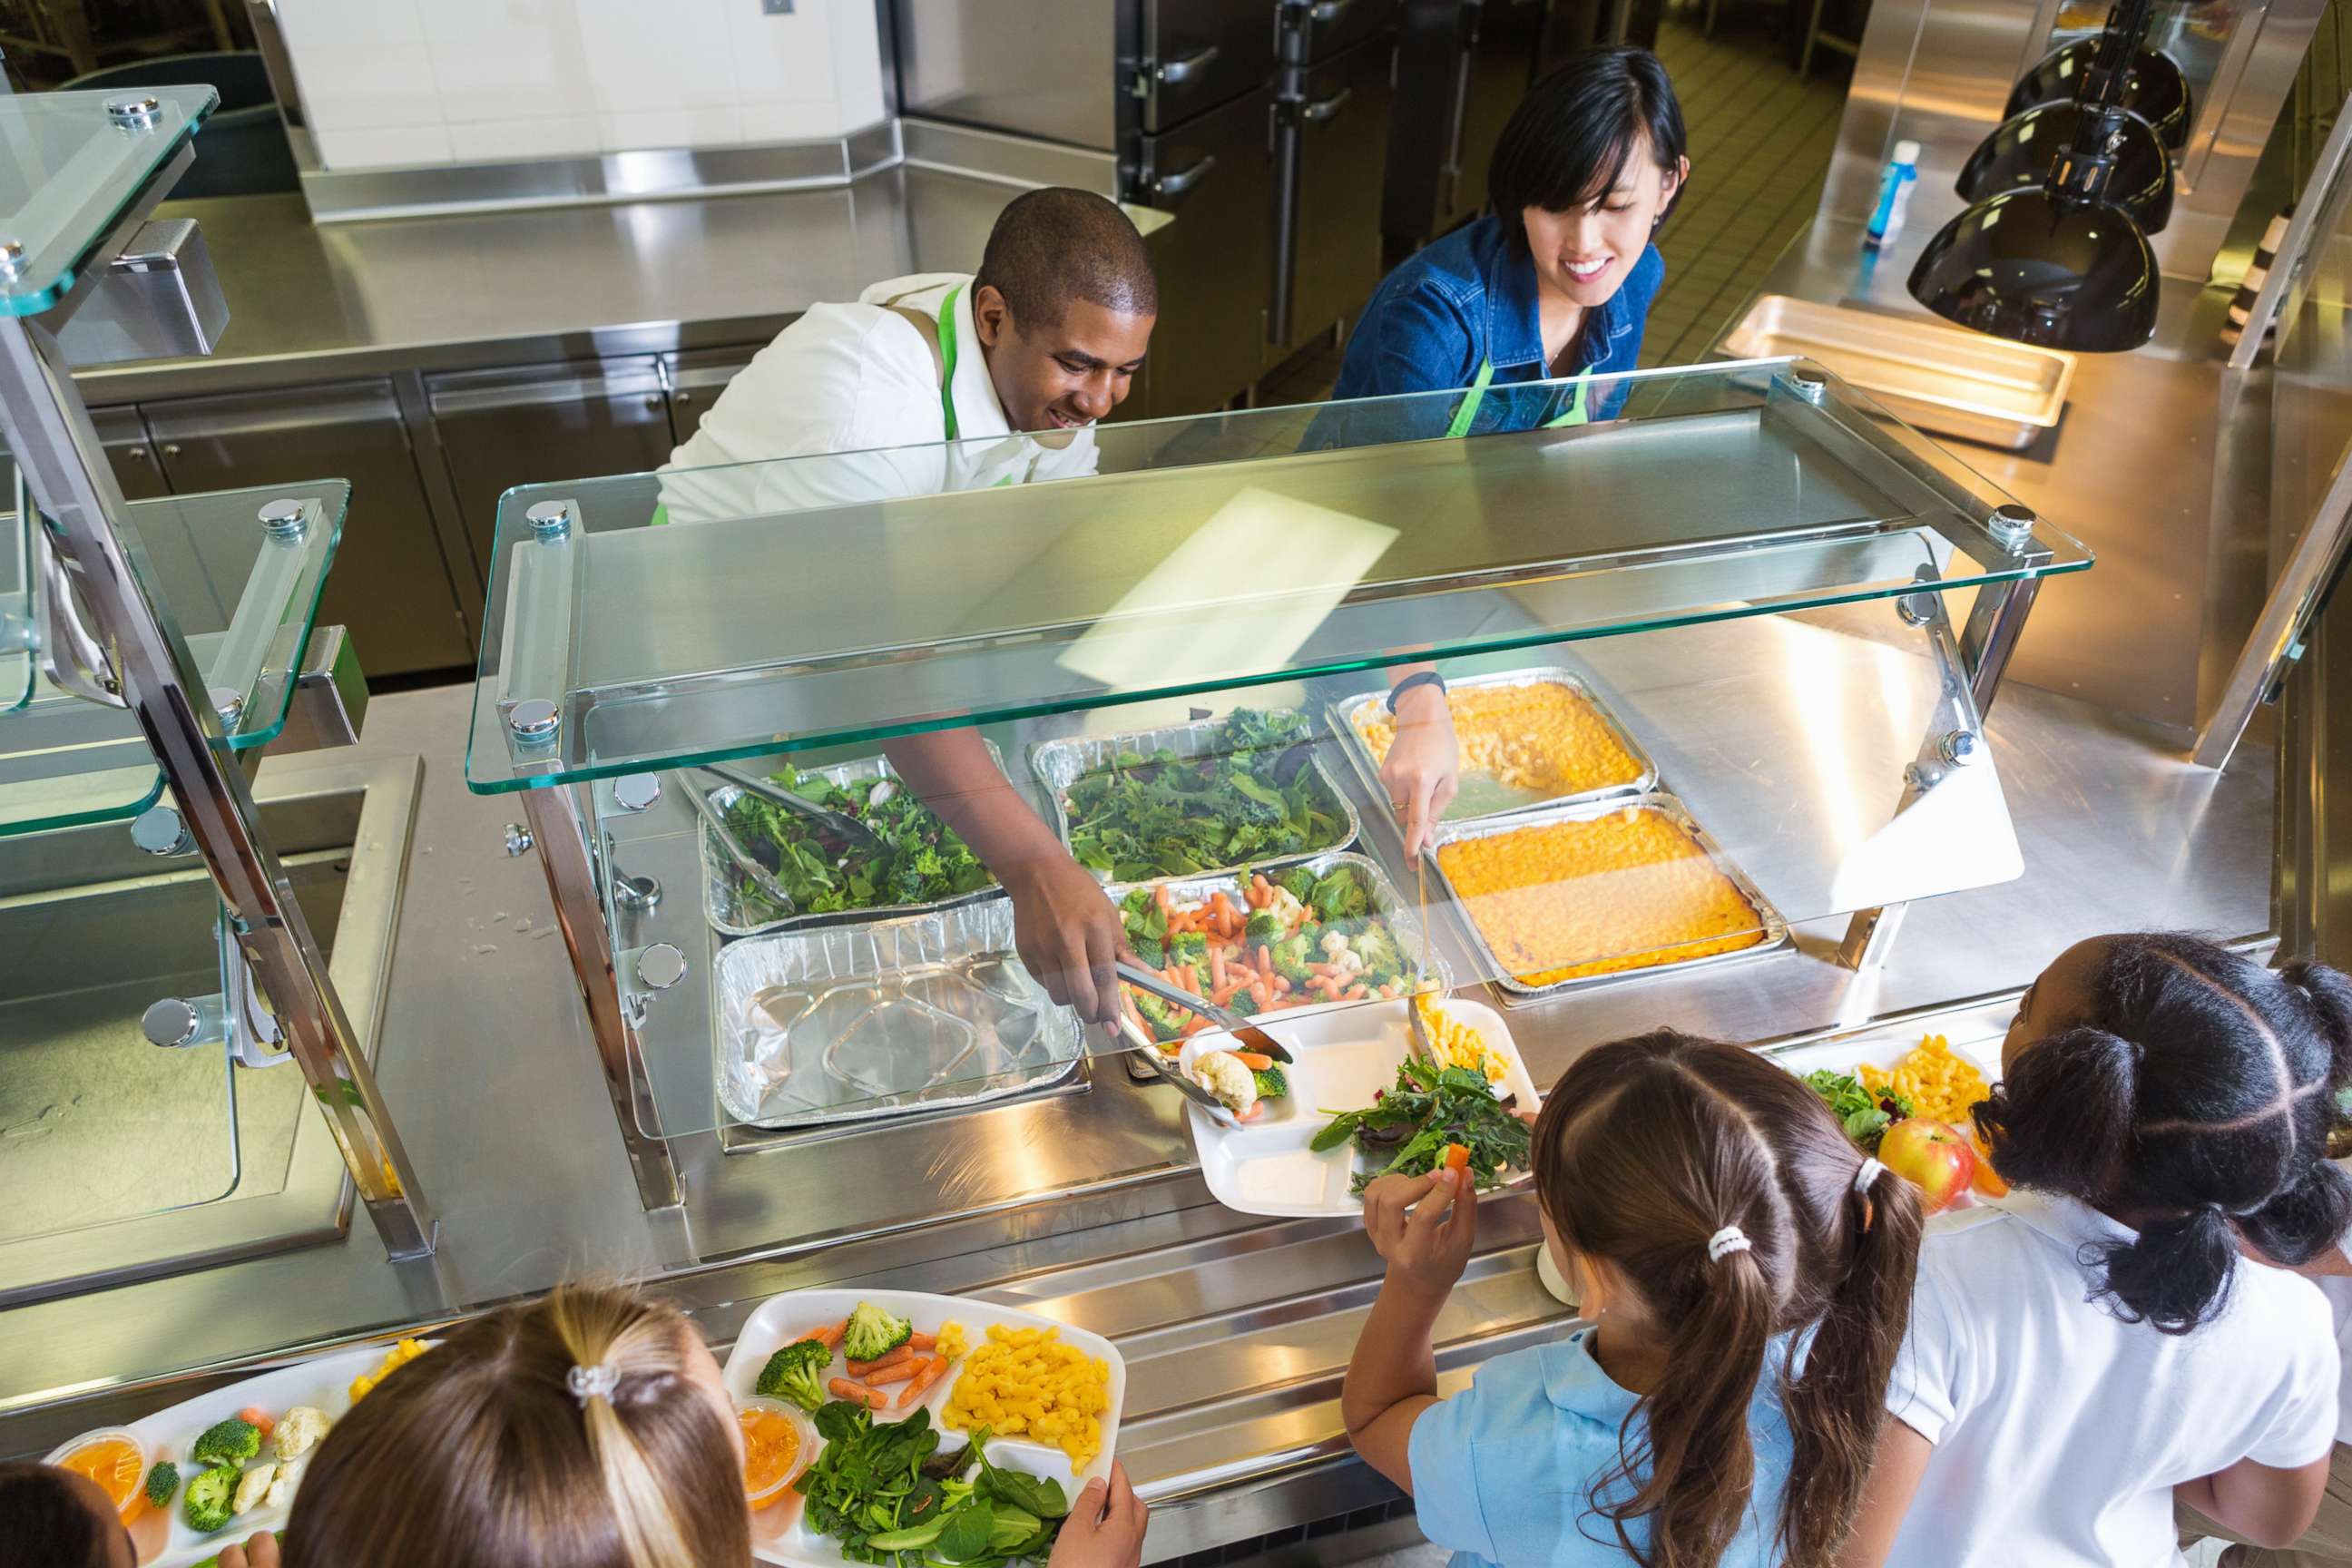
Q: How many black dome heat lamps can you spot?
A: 3